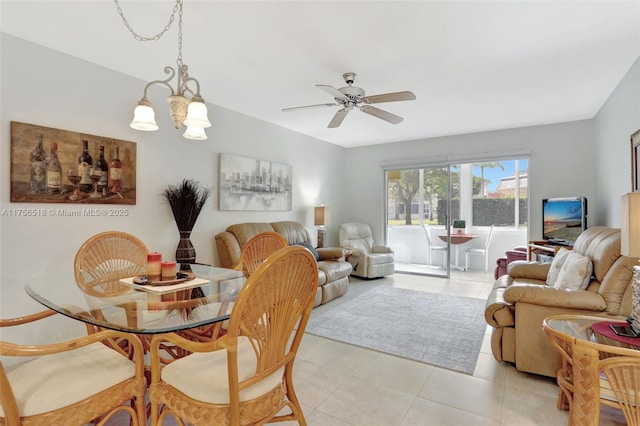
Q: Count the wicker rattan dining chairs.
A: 4